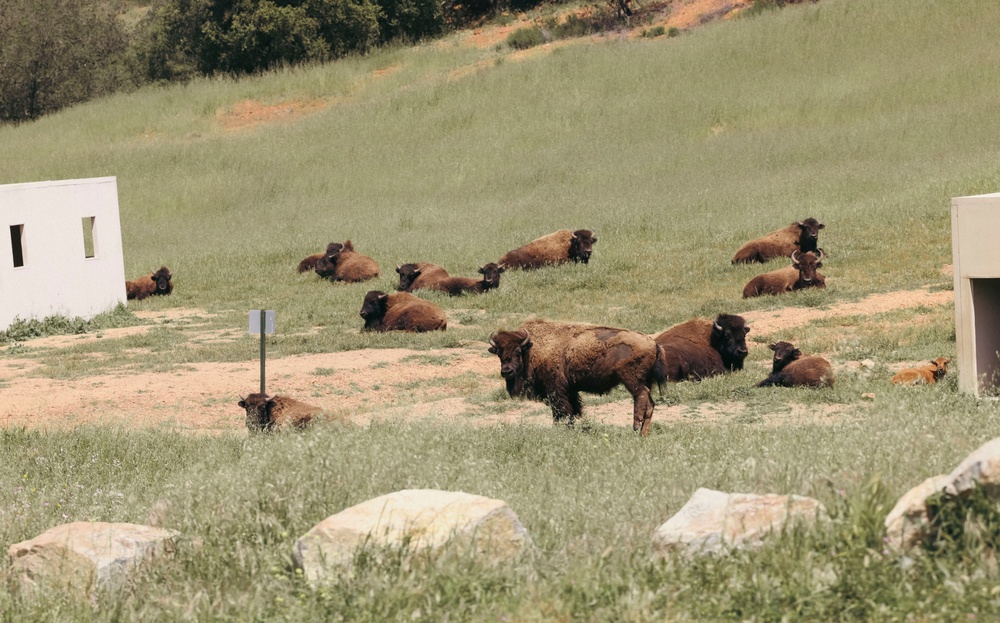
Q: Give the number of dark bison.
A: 13